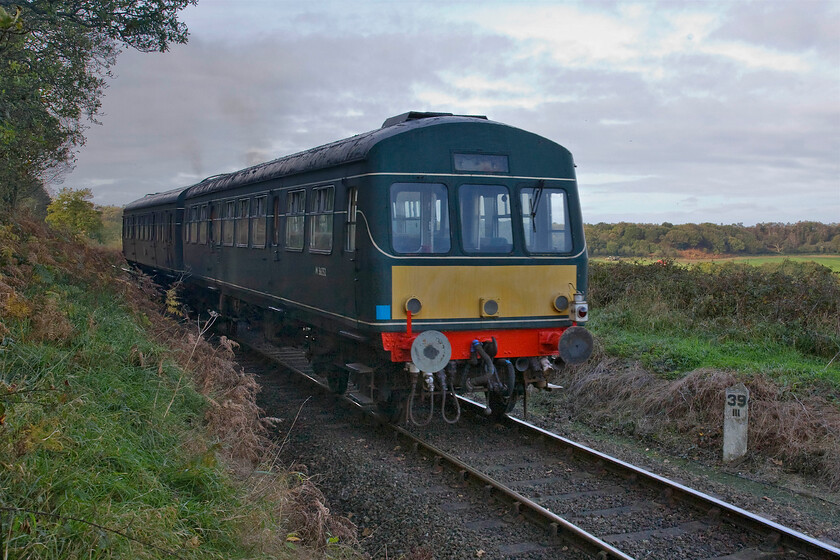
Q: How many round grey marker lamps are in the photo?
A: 3